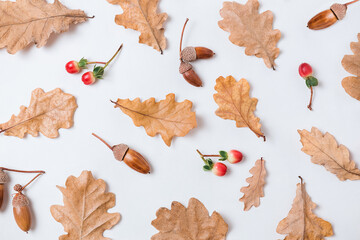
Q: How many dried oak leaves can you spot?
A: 12